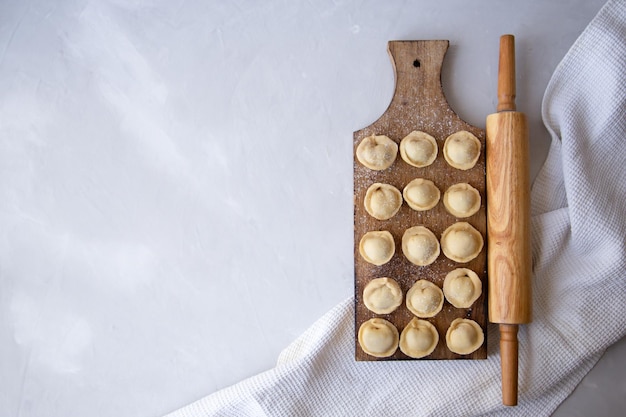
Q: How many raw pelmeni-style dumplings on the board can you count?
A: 15